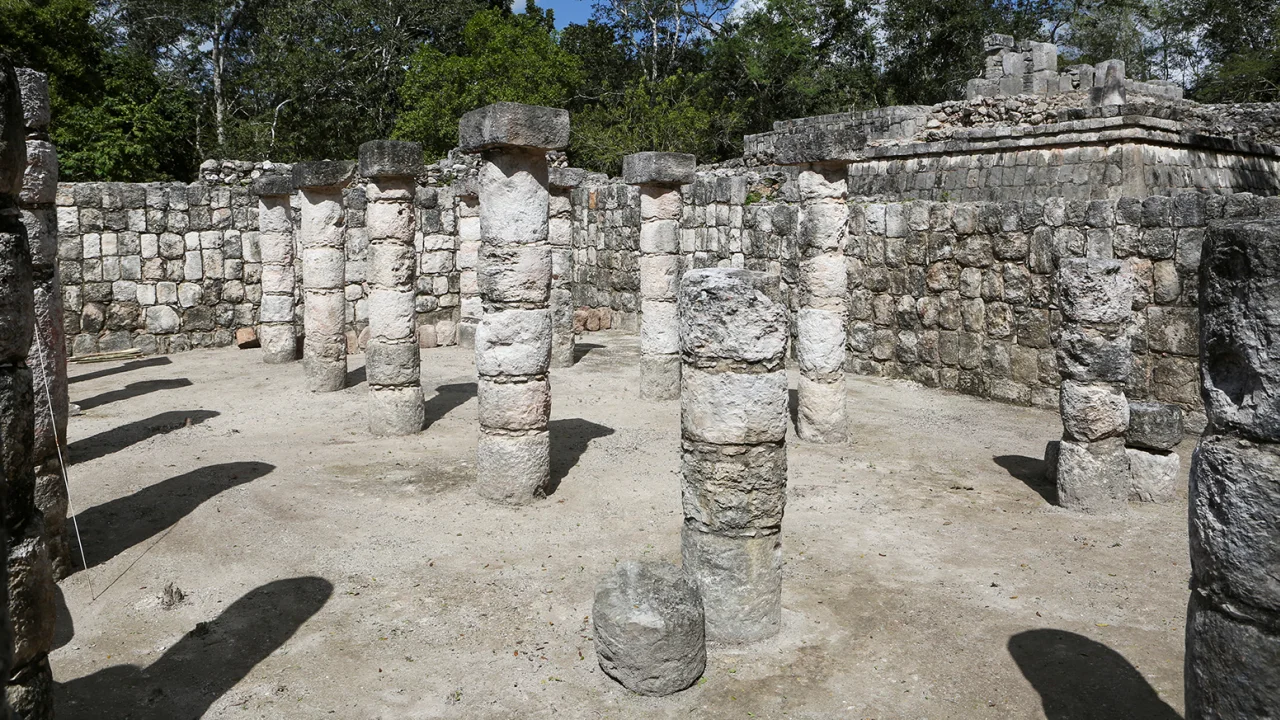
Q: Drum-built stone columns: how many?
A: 13